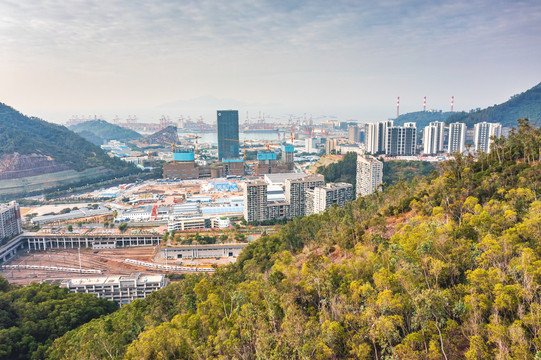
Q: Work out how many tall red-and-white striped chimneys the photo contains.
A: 3